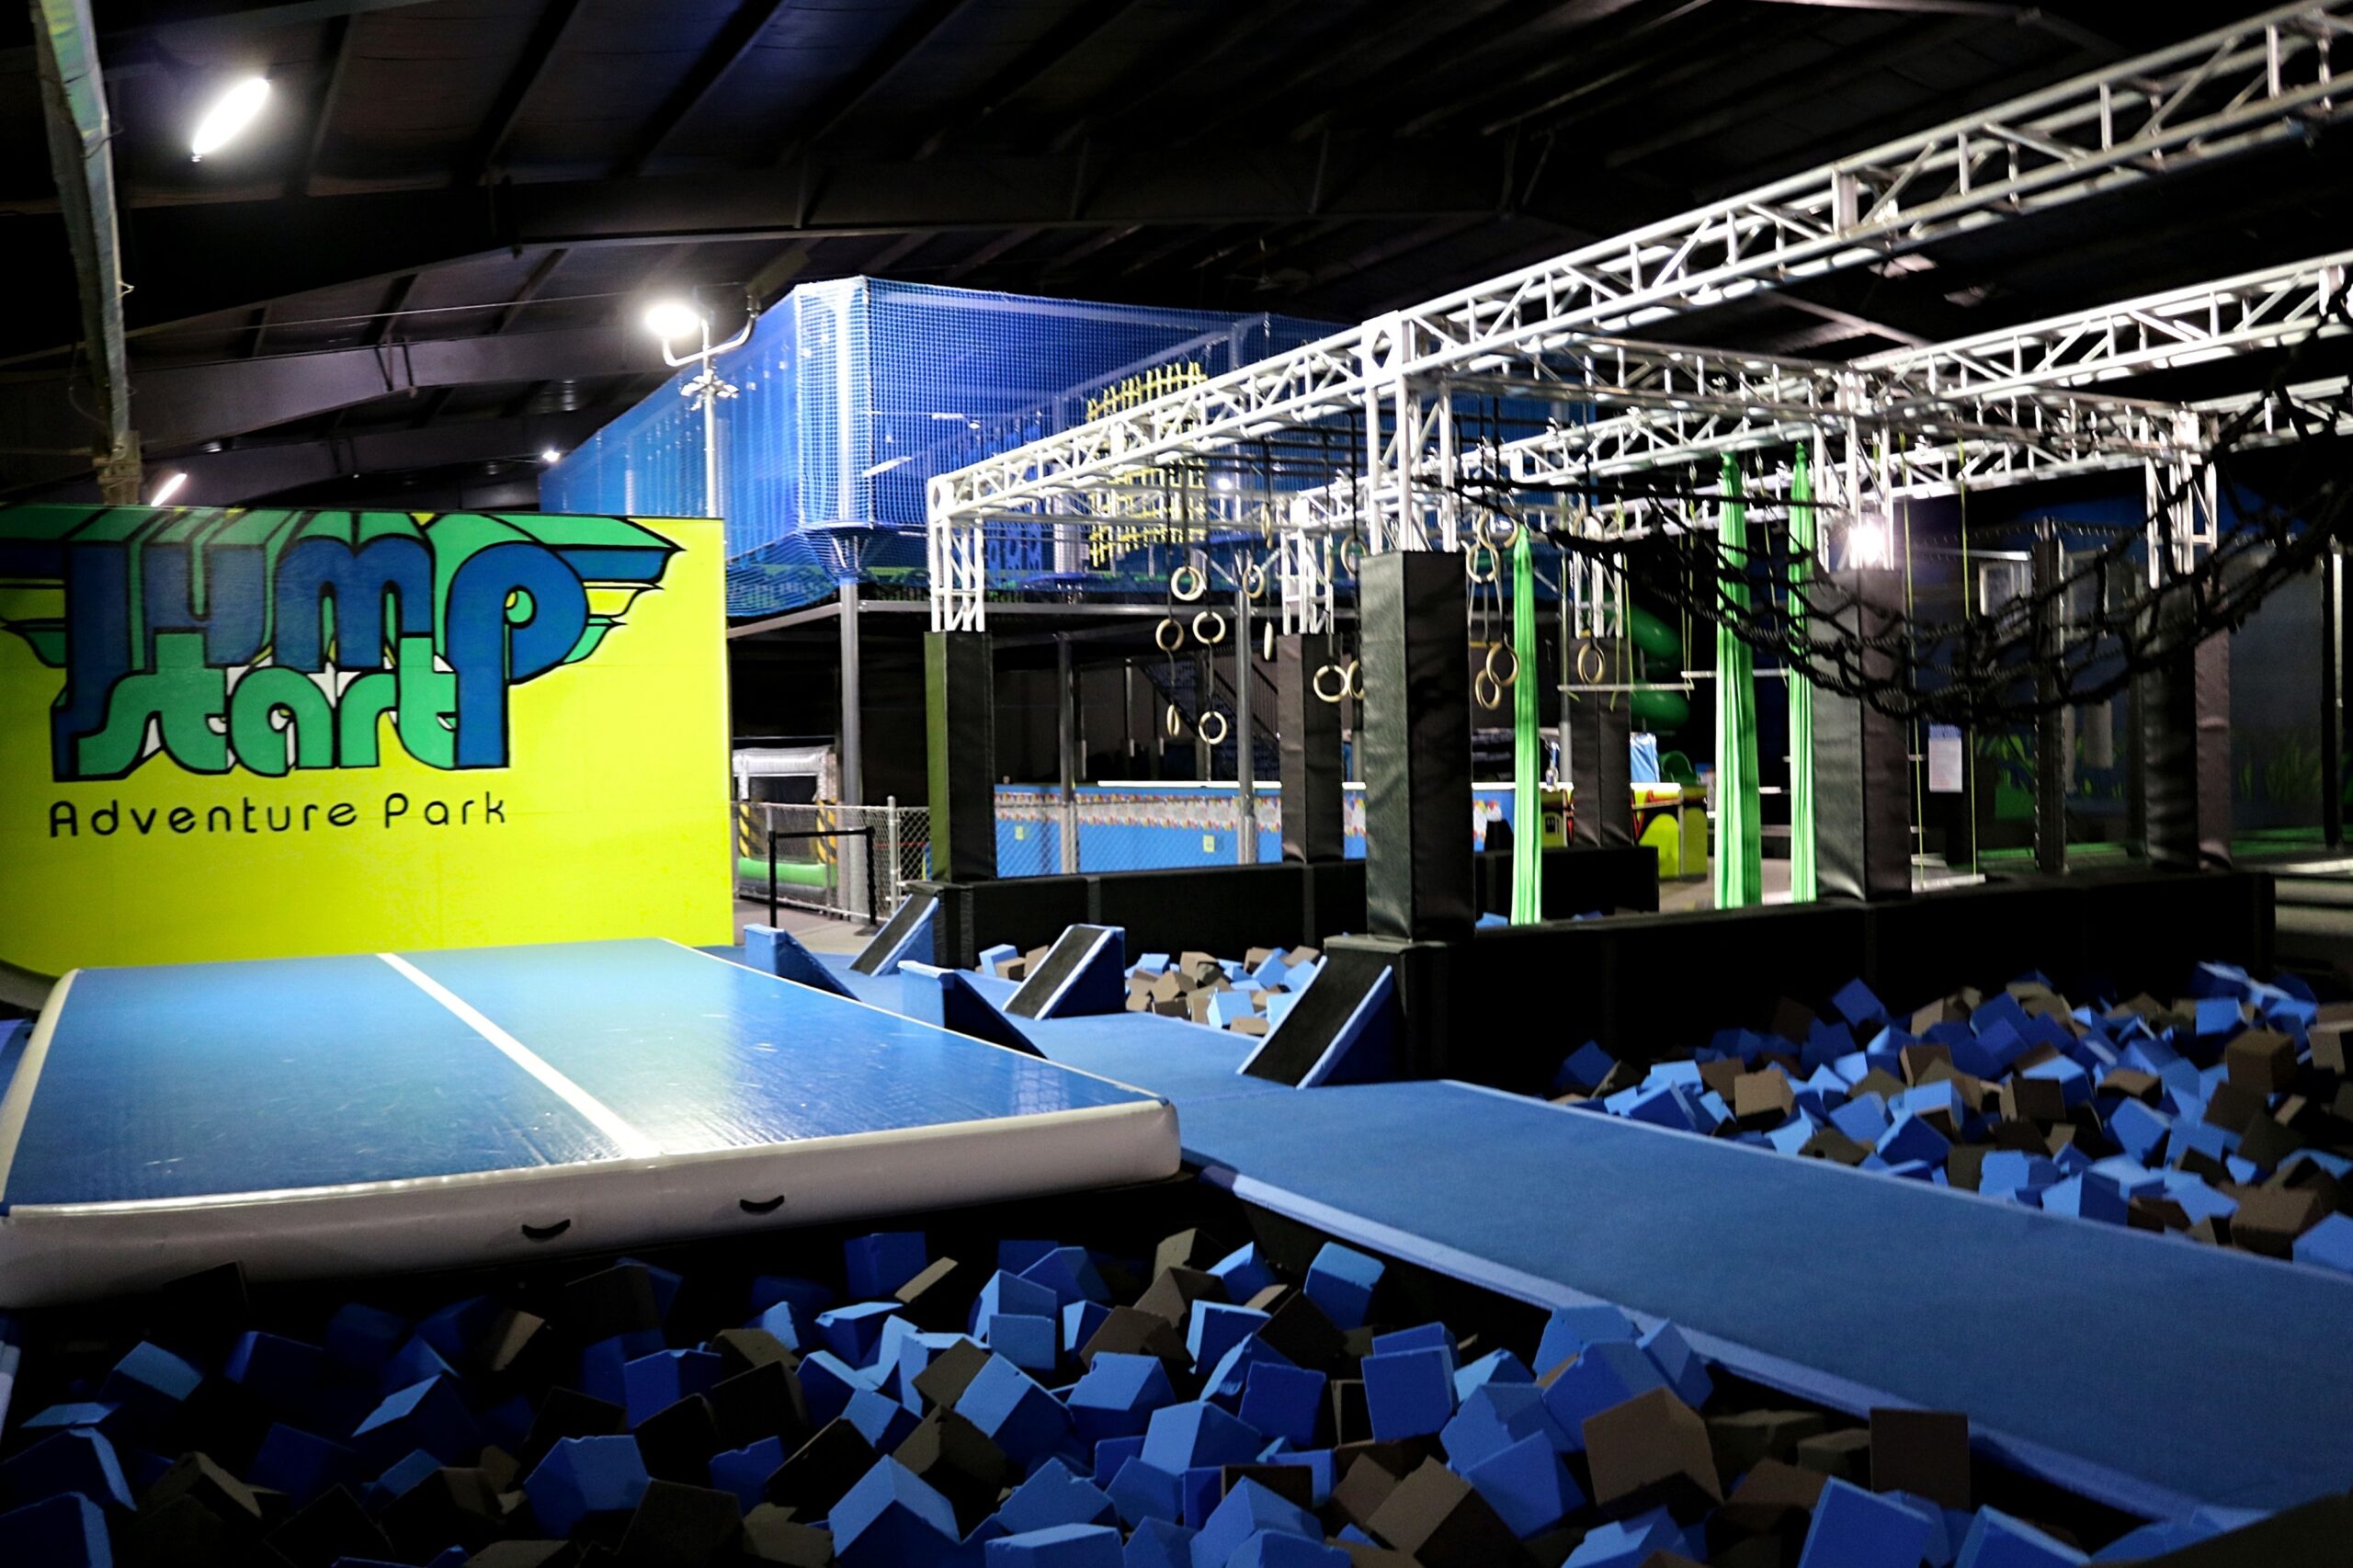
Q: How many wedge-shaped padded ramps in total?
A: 5